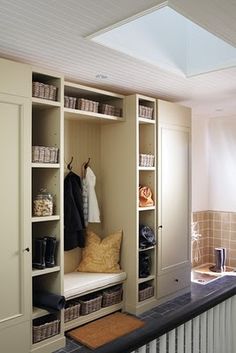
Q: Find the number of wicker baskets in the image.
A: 12